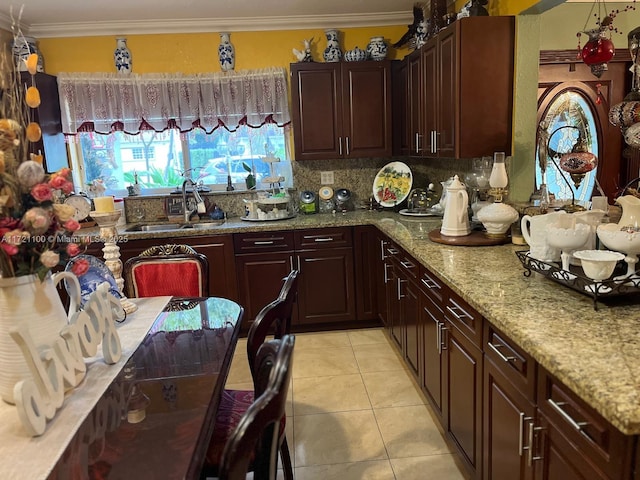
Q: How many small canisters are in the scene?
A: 3